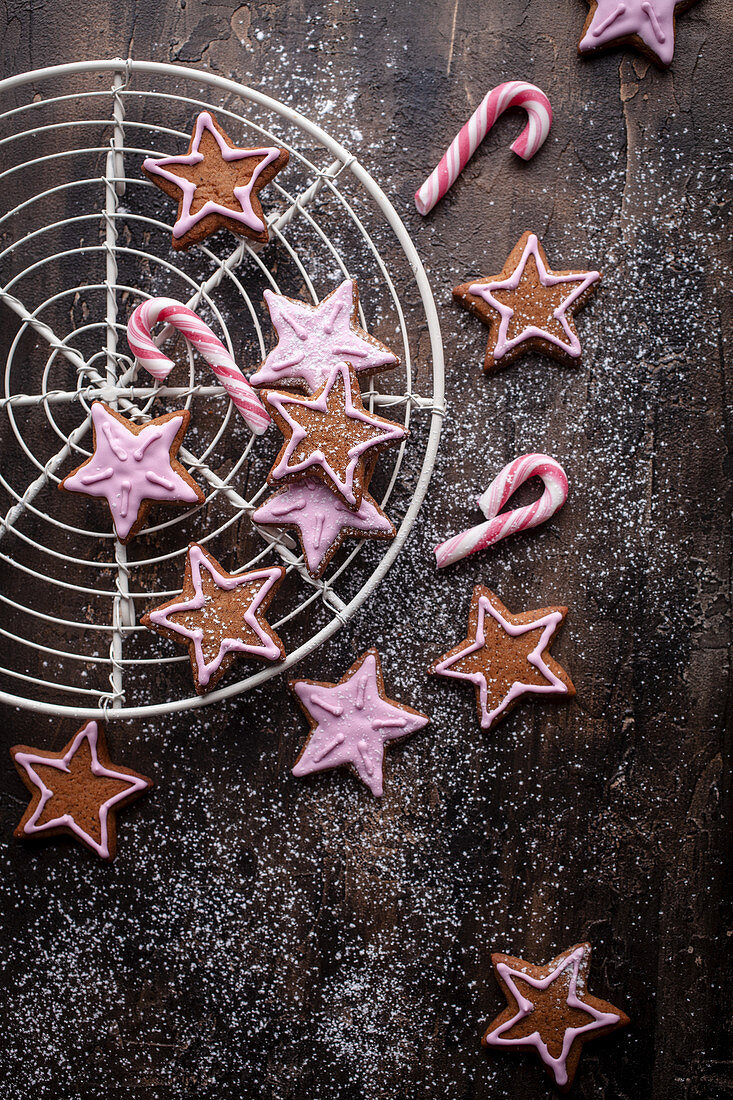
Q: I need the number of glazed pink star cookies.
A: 5